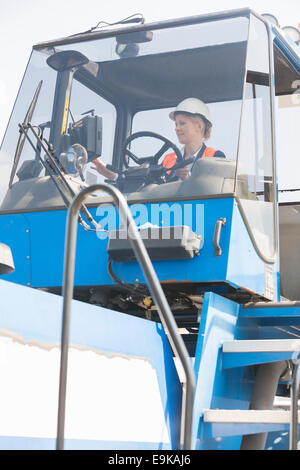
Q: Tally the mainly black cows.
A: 0